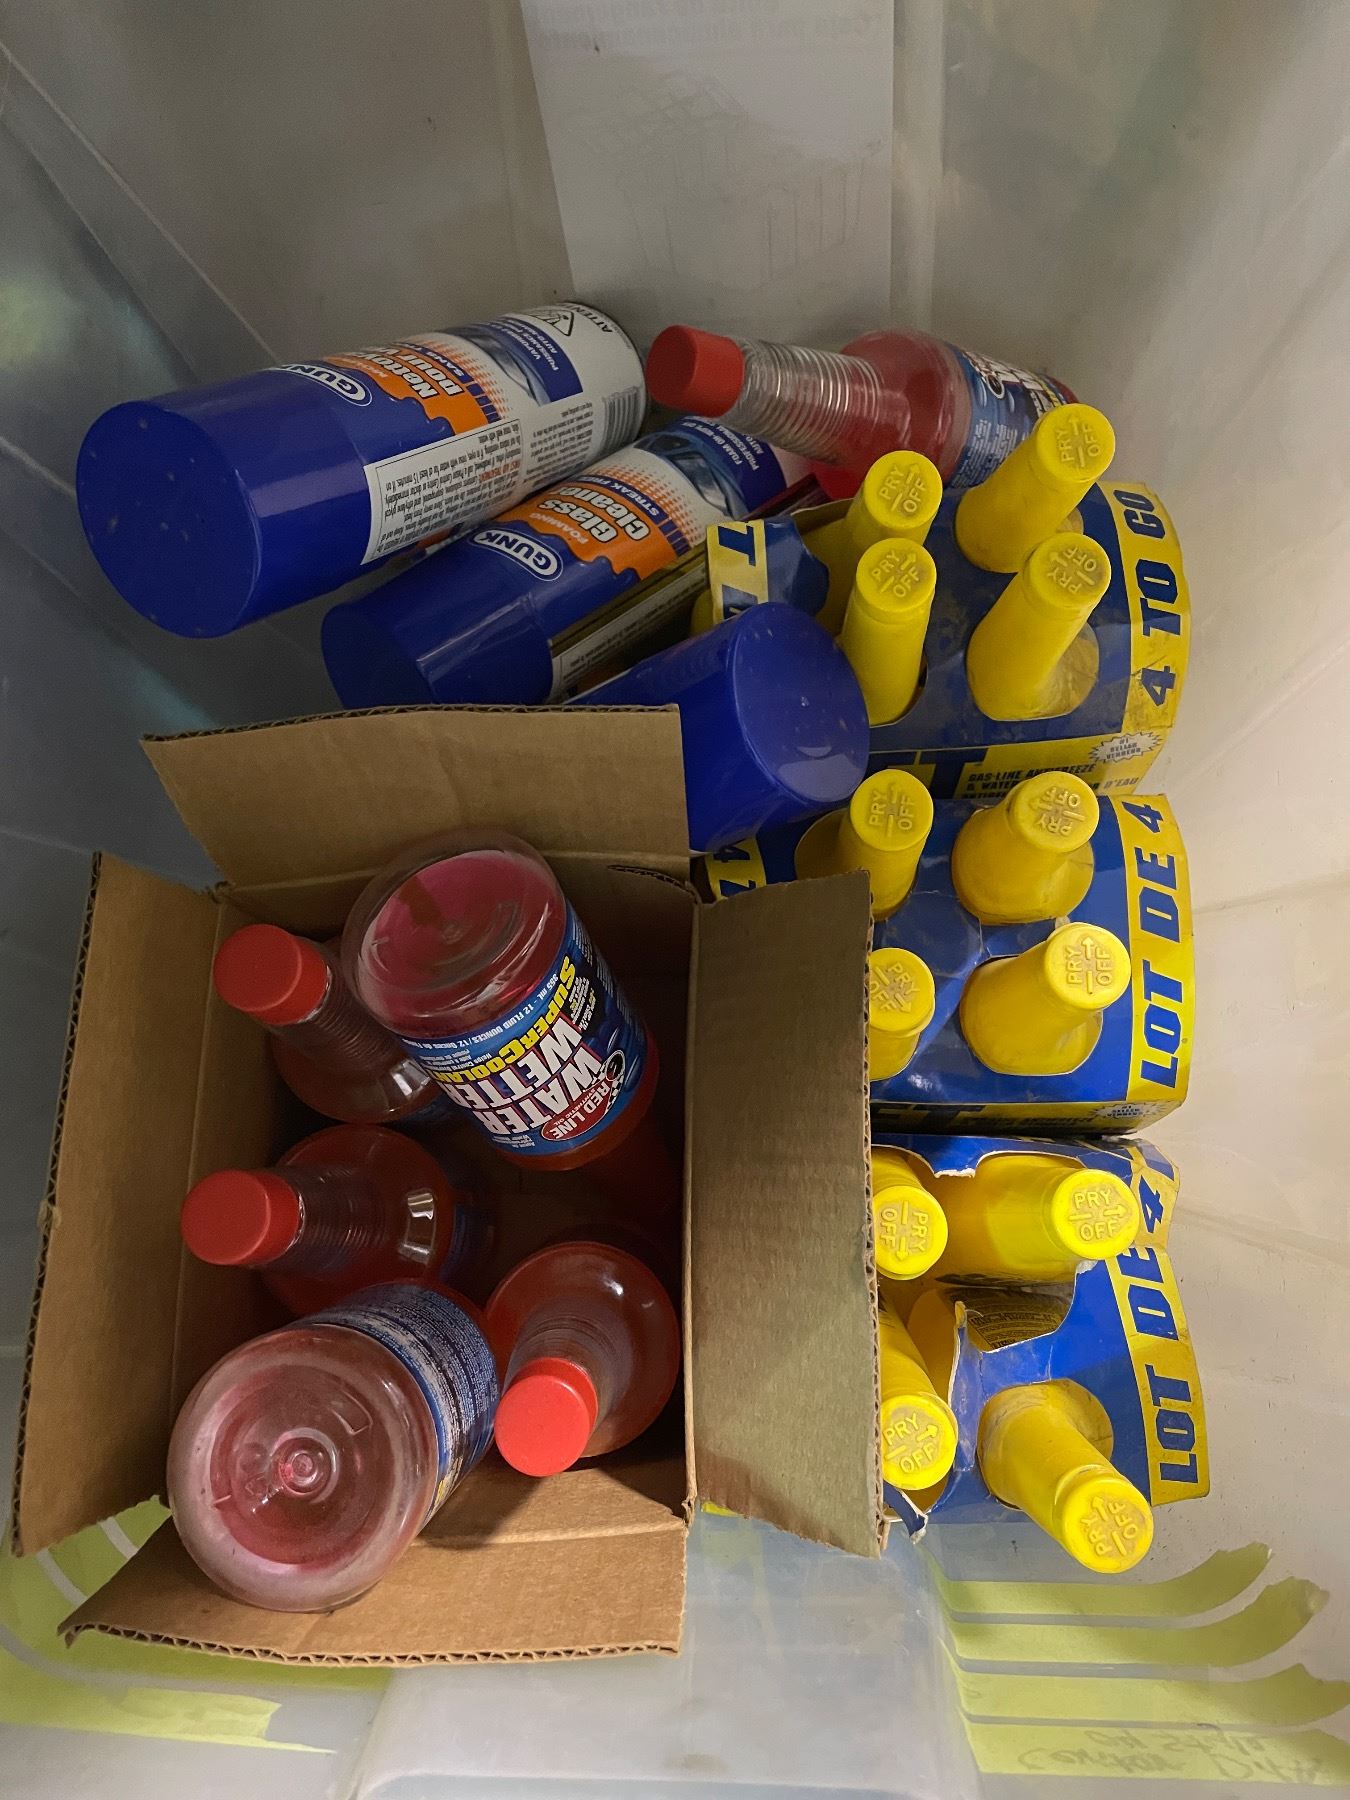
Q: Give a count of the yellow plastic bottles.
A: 12